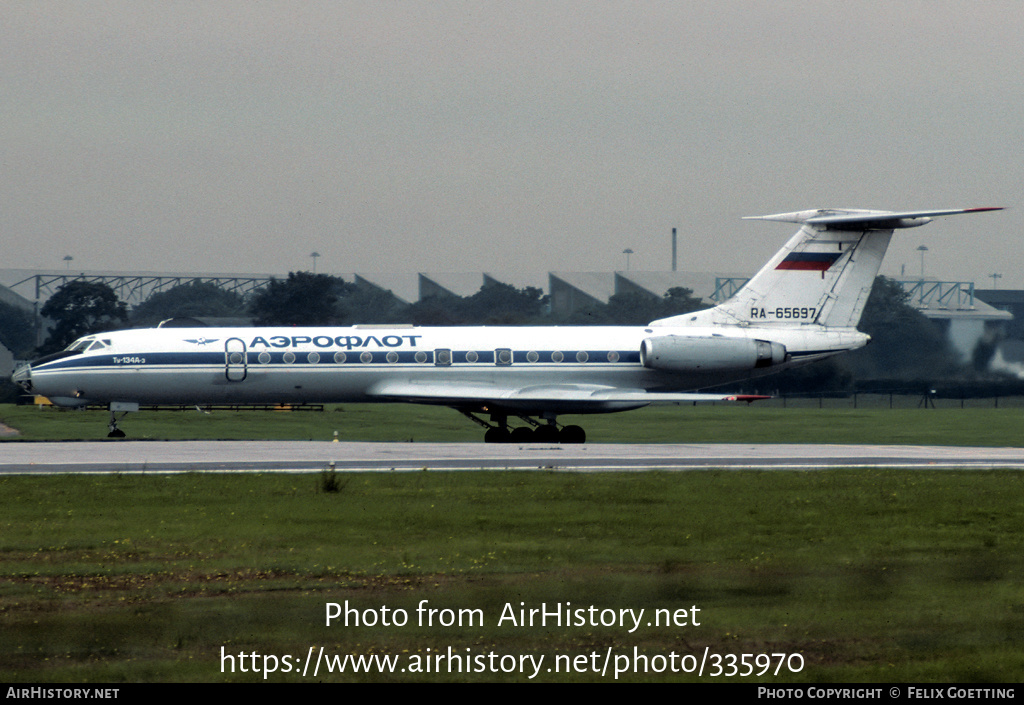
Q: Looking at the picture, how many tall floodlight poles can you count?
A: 5